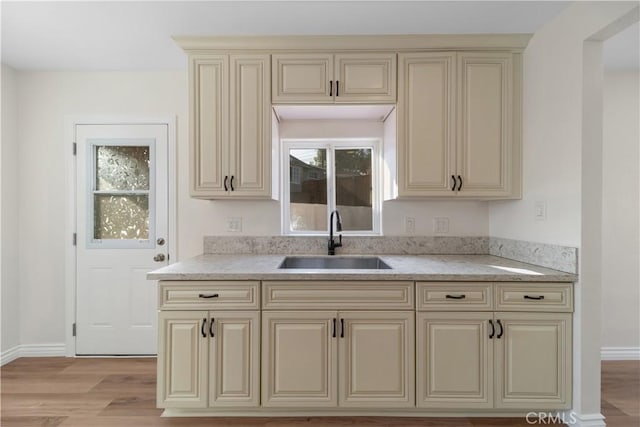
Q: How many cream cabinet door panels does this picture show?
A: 12